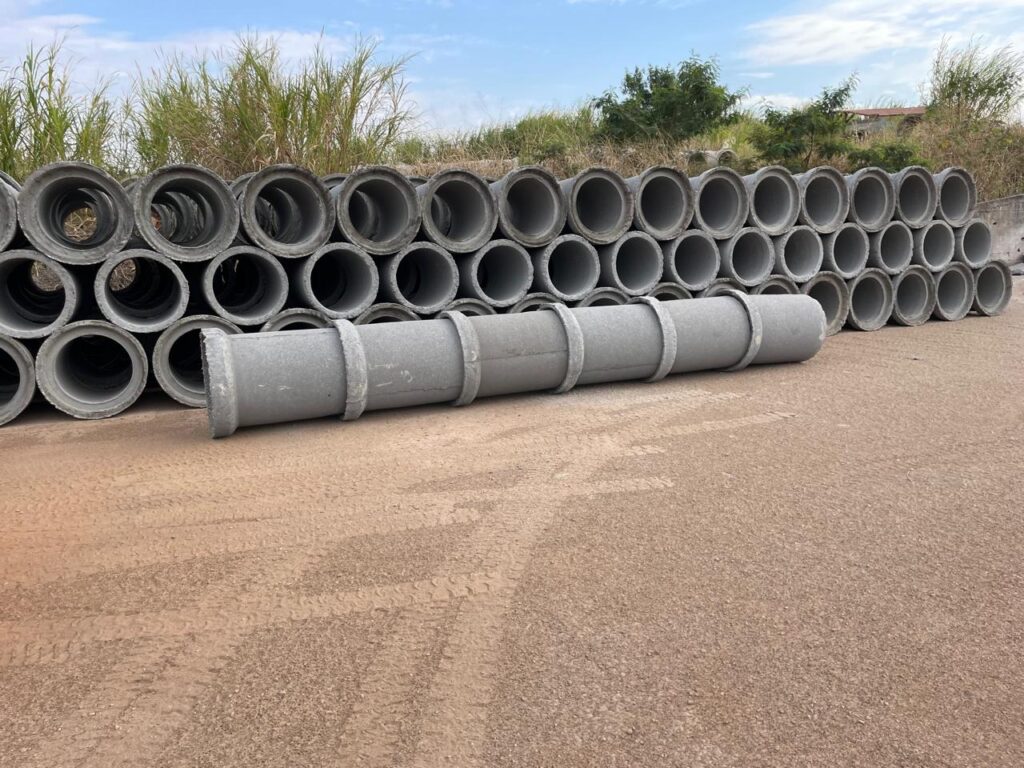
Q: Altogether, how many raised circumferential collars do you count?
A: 6